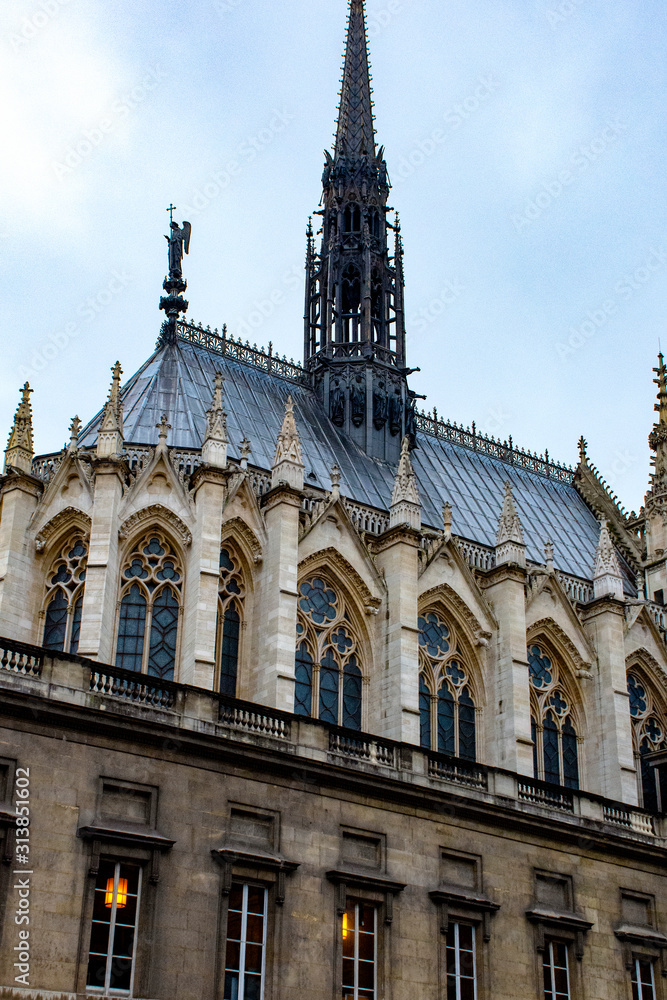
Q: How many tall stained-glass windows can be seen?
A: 7